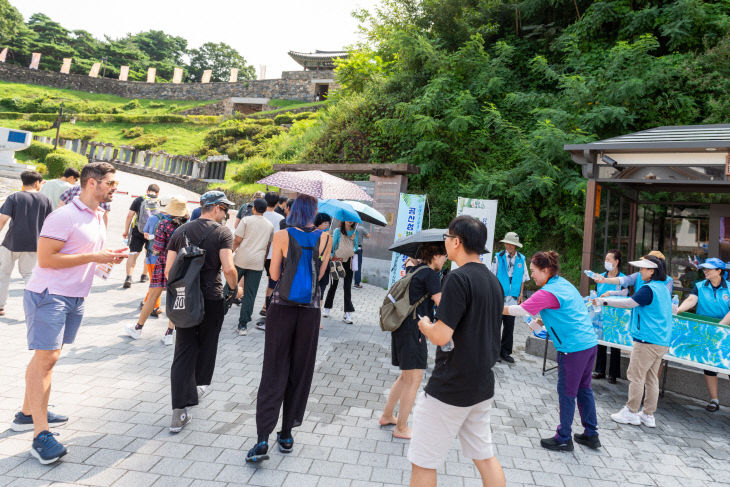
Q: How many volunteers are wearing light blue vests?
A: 6